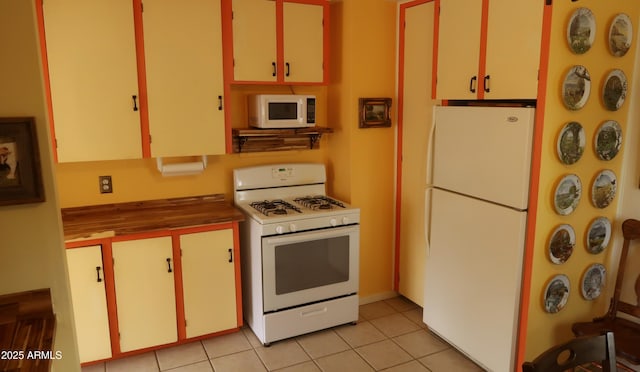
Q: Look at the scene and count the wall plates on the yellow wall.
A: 12